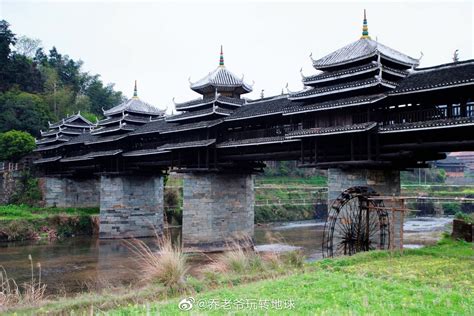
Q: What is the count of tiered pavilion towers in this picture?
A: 4